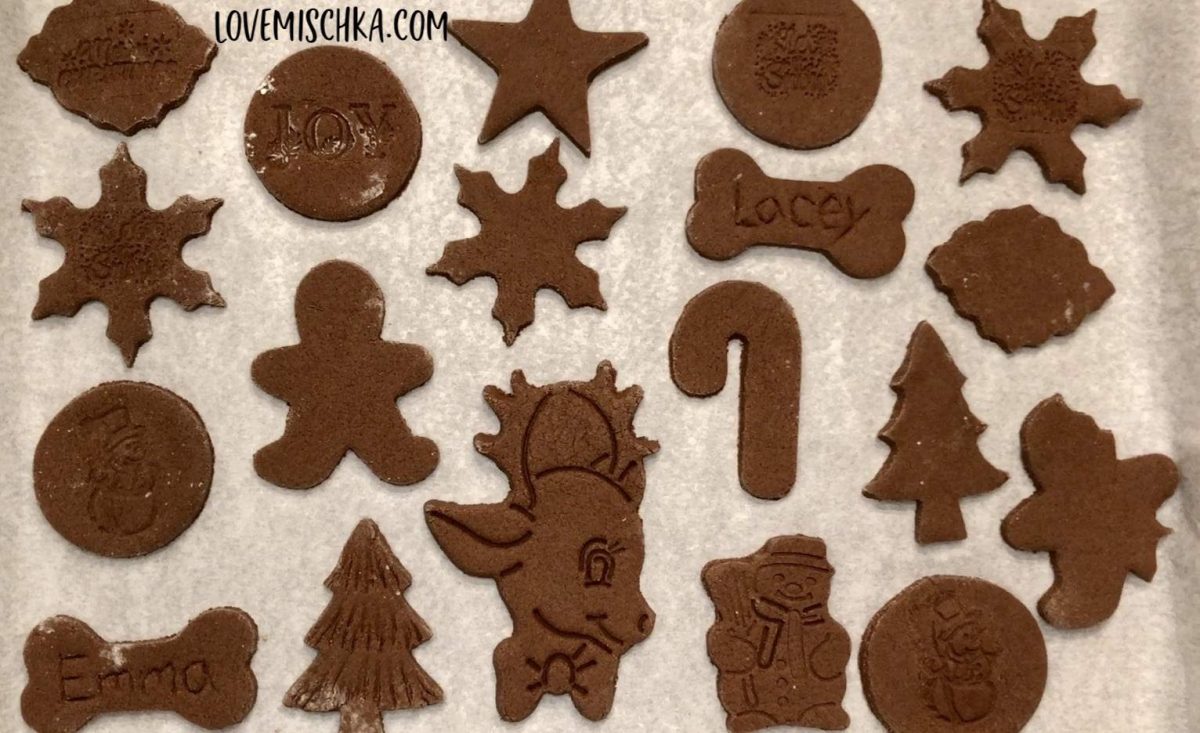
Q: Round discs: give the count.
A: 4